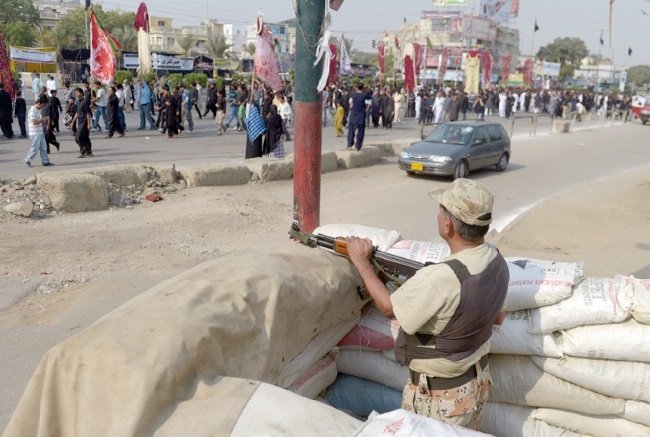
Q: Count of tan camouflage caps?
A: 1